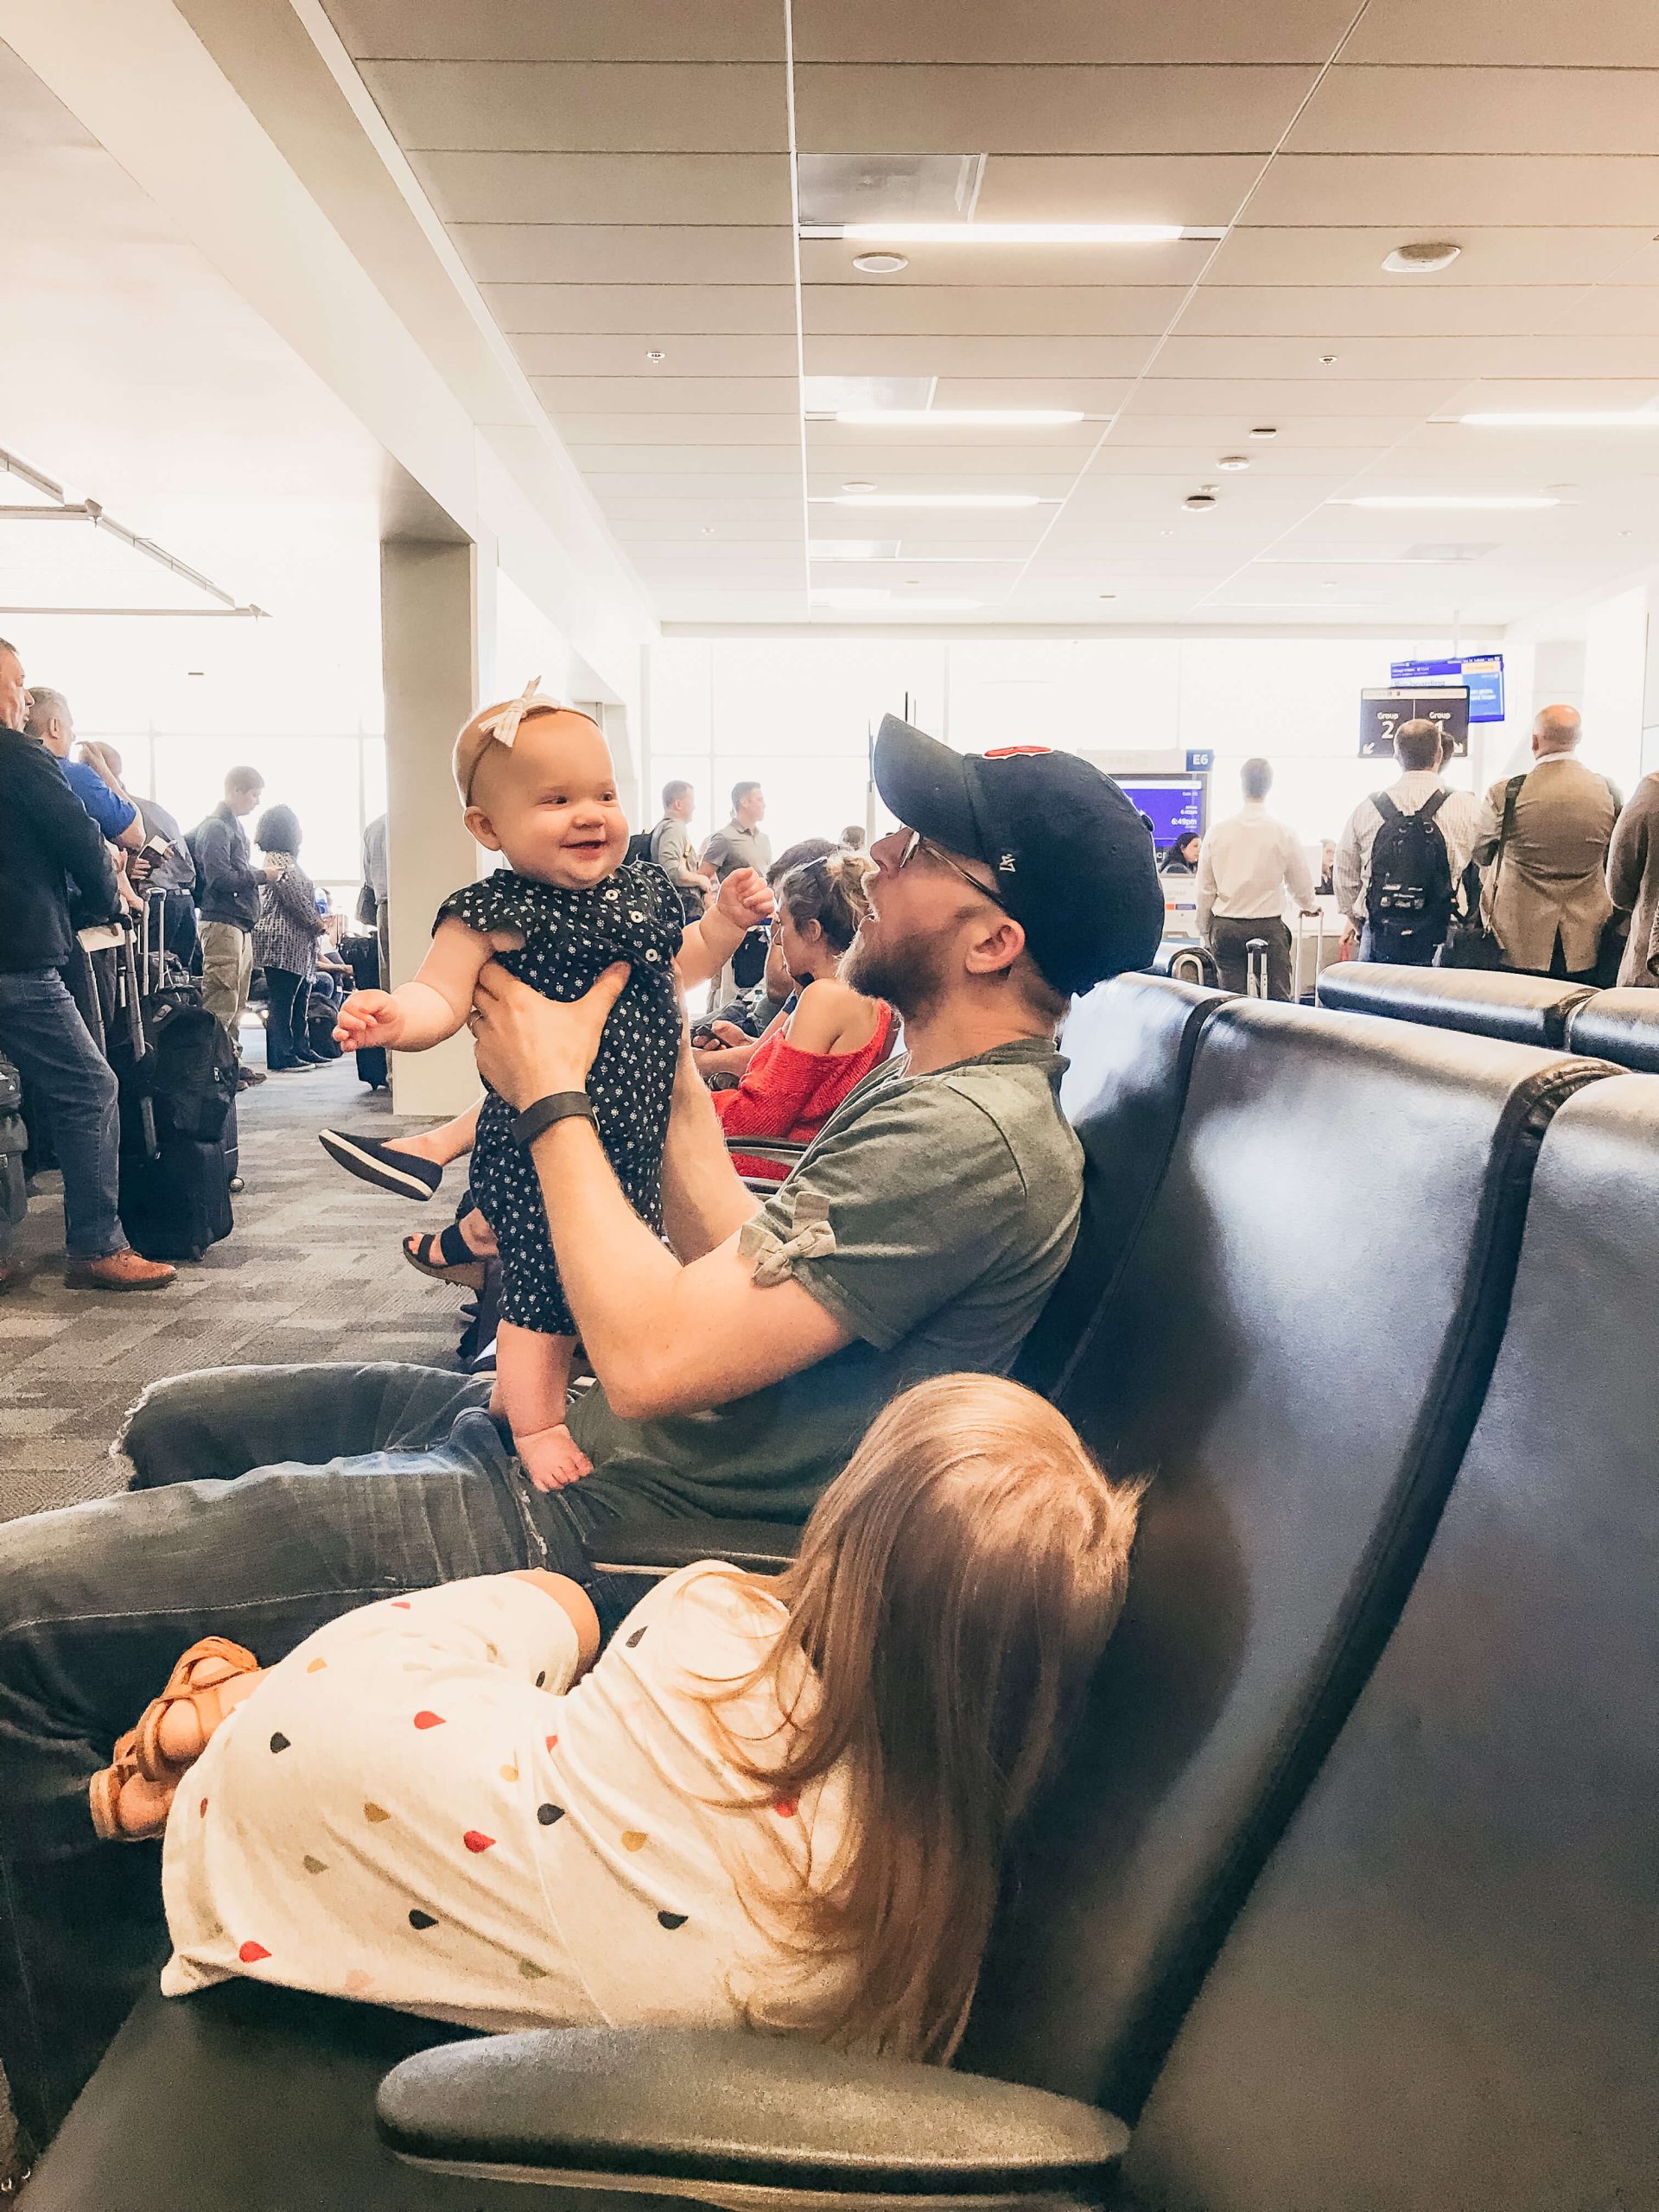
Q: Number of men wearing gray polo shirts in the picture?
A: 1